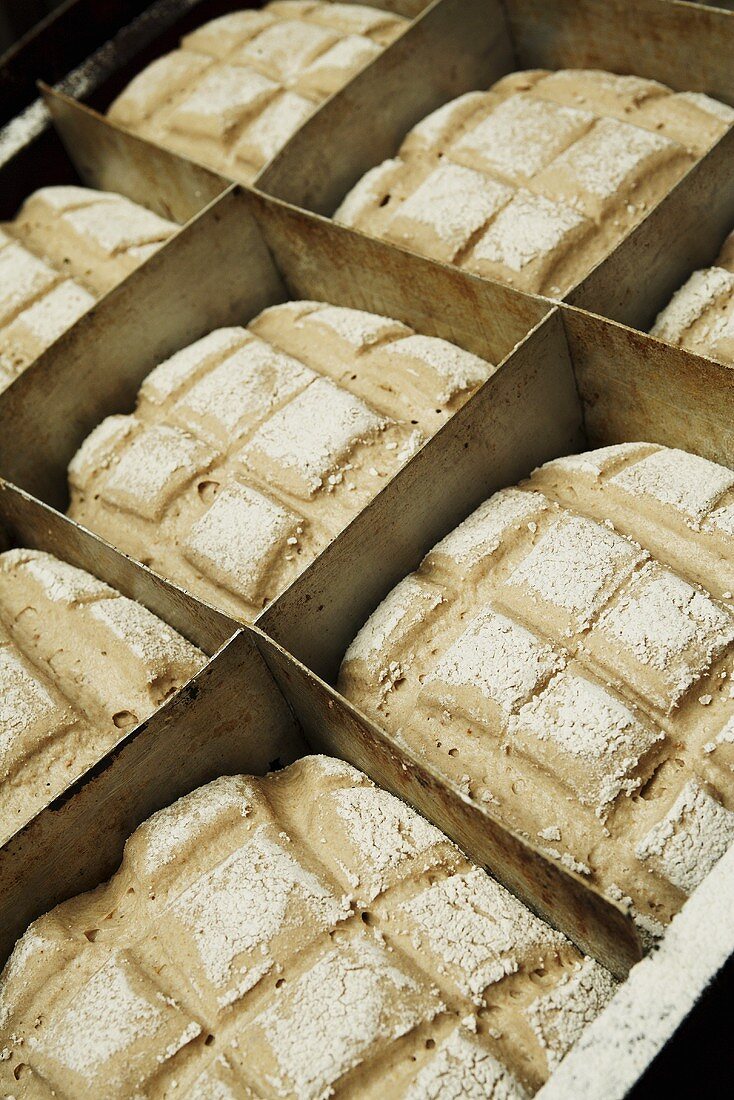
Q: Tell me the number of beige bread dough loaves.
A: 8